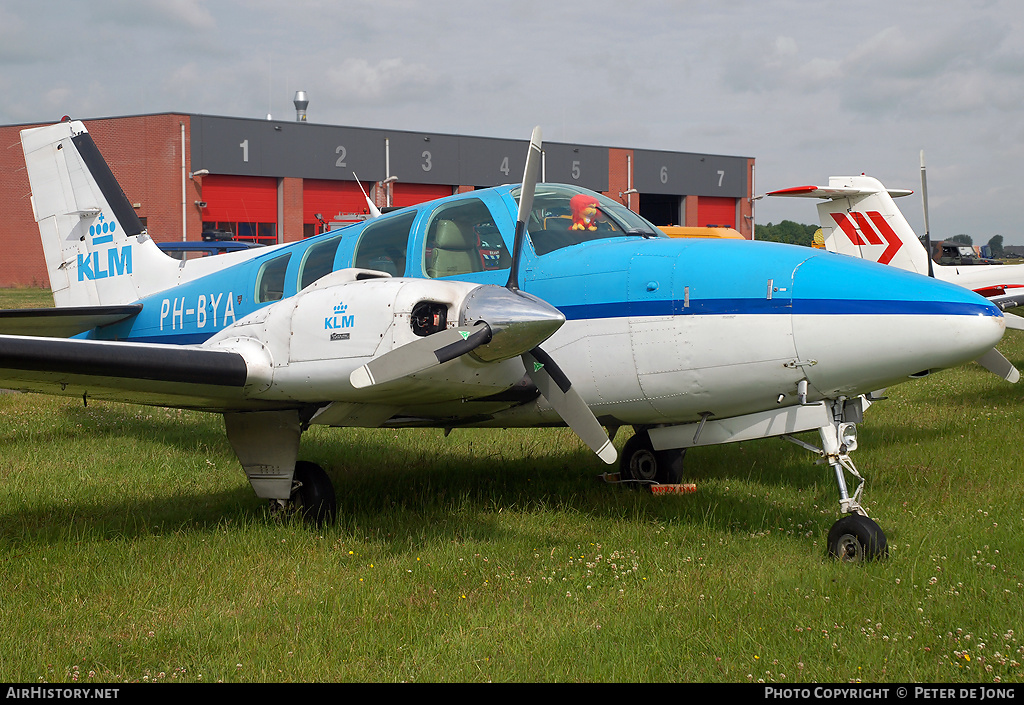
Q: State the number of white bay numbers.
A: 7